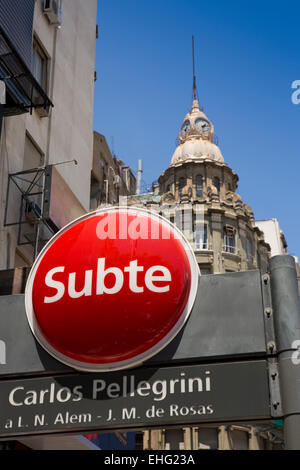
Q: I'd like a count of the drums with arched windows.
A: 1